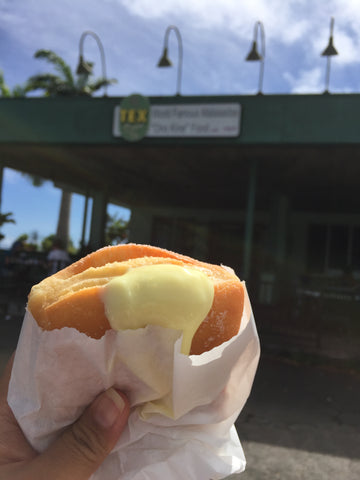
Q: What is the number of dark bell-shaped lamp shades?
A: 4